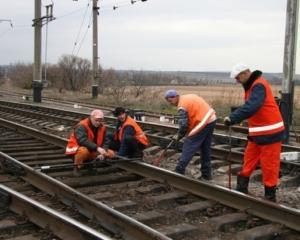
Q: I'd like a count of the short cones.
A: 0